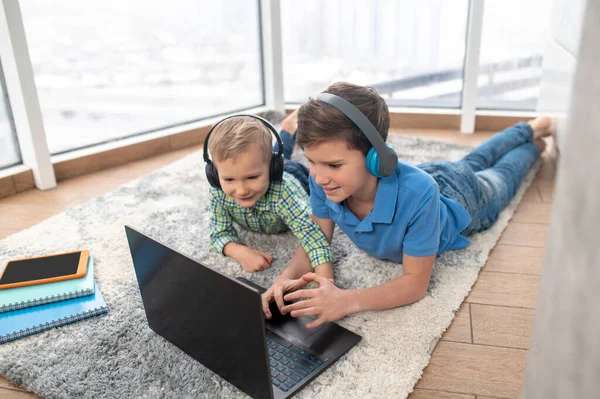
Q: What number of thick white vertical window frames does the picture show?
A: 3